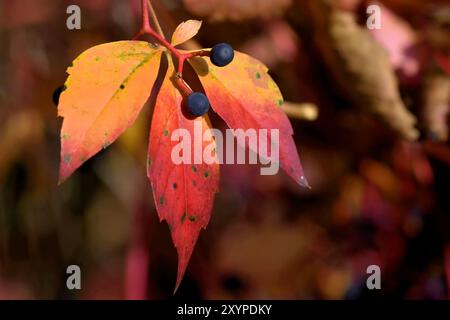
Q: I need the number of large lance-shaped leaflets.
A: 3